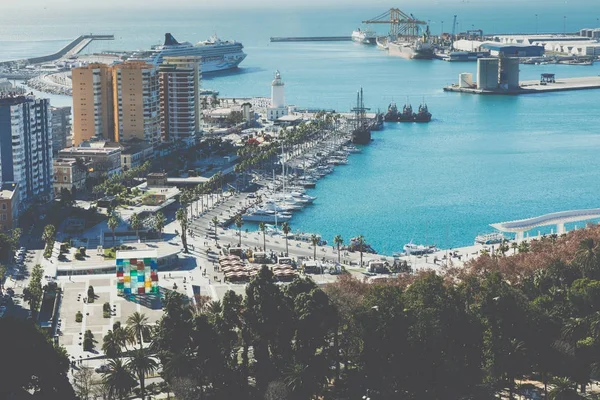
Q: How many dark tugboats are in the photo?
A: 3